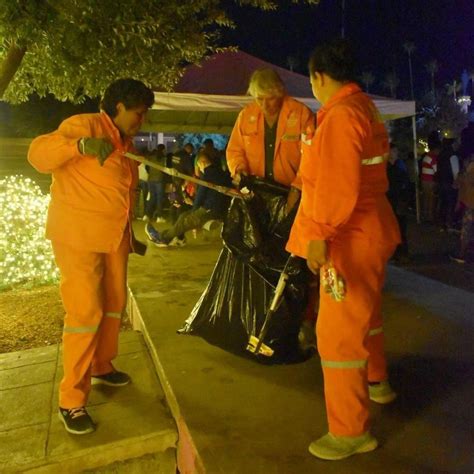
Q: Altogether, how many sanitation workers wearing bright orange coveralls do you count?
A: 3